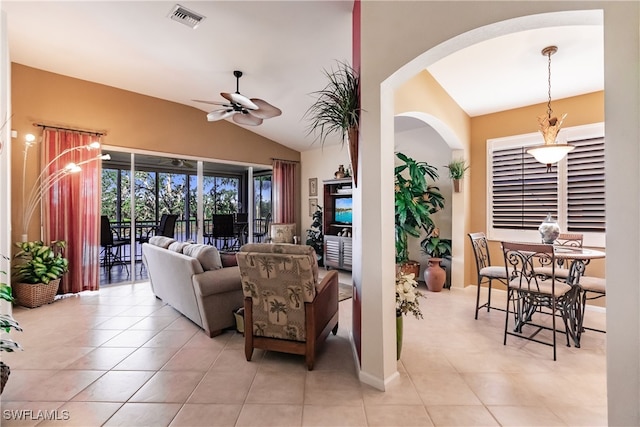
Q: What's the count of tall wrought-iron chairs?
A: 4